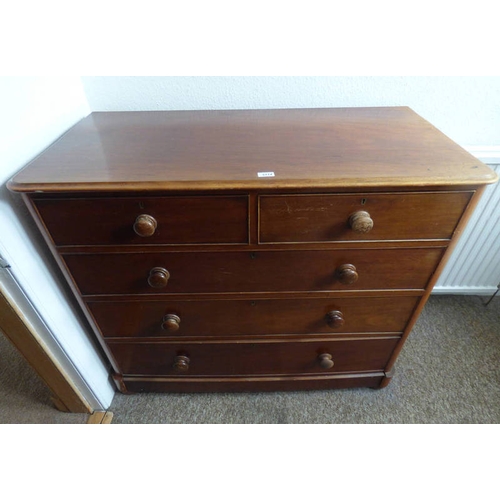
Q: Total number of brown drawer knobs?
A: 8